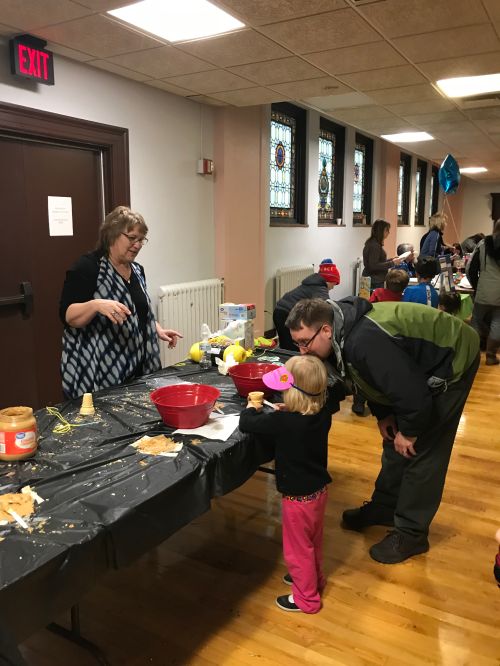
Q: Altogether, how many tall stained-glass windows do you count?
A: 6